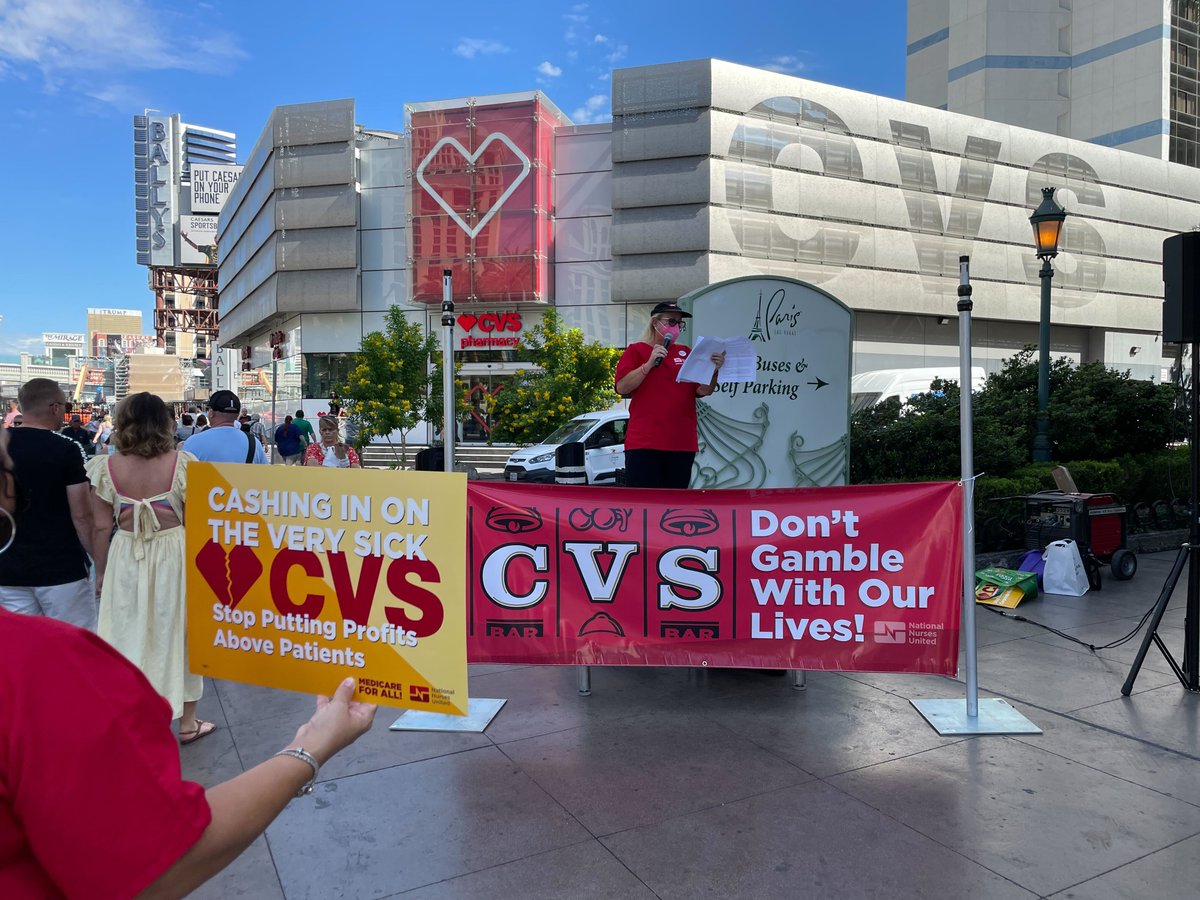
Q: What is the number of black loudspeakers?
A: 1